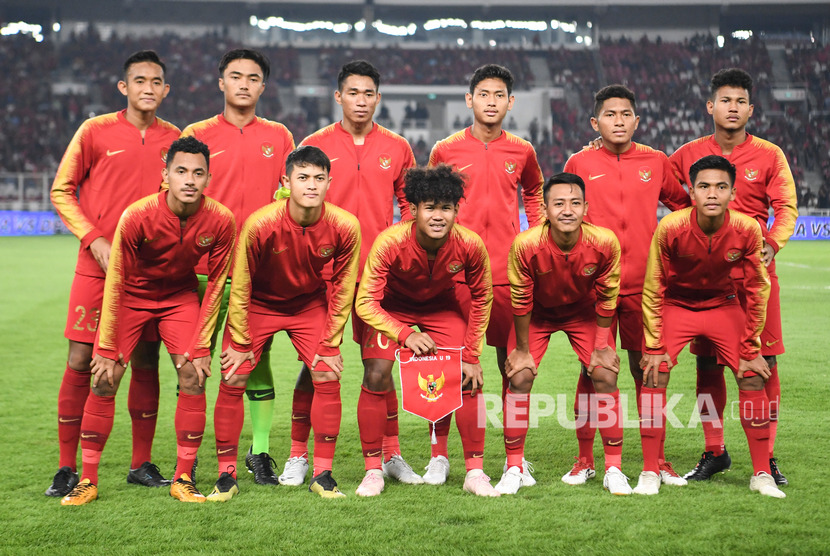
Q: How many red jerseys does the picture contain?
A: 11